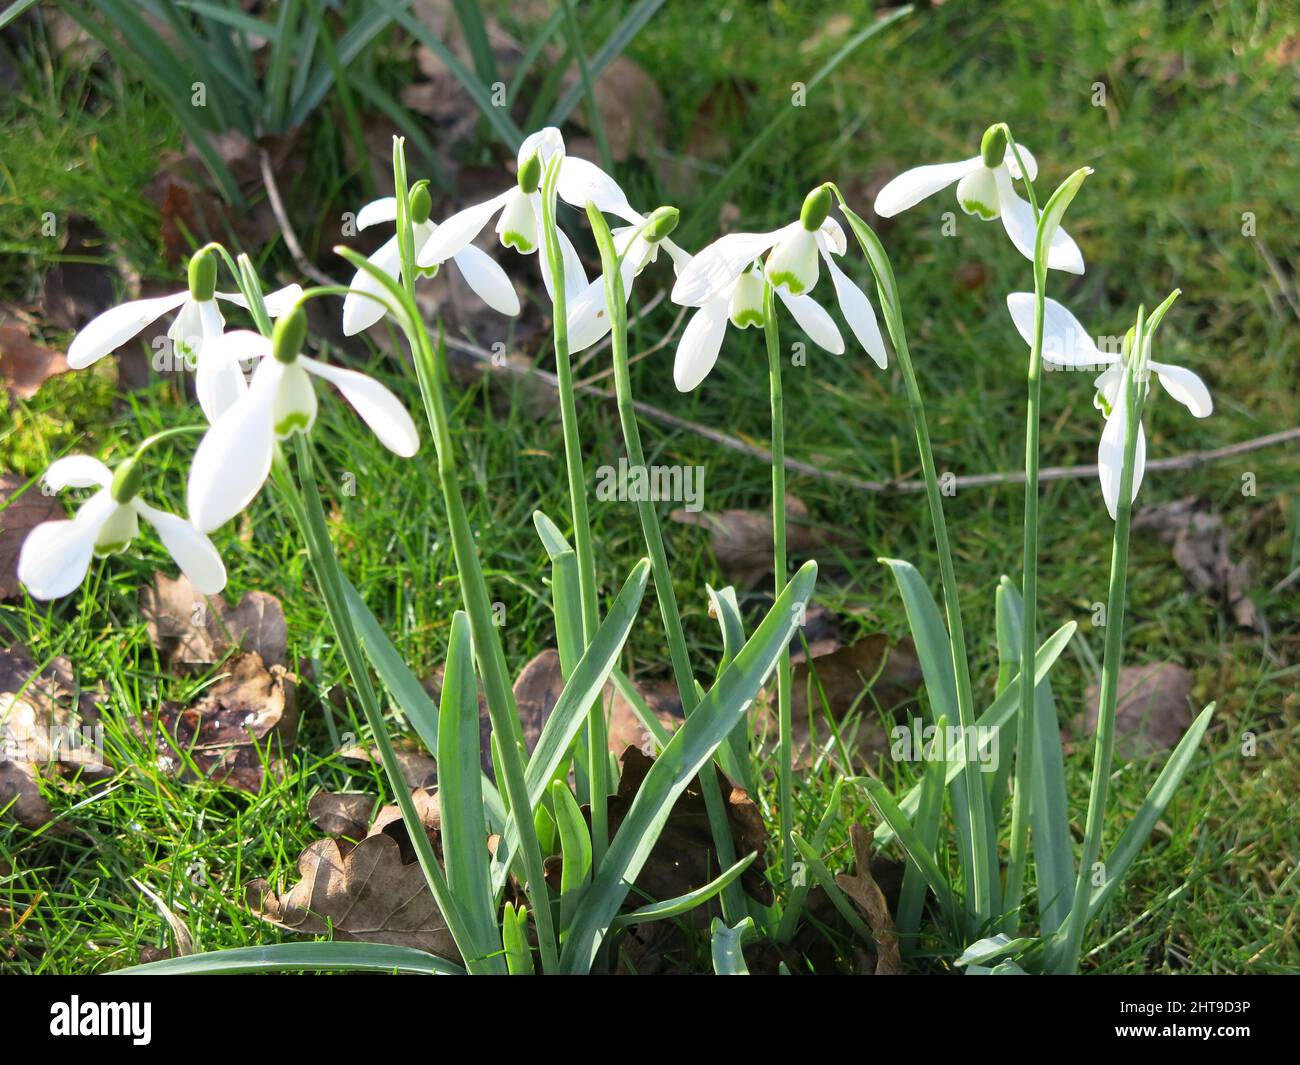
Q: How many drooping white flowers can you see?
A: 10